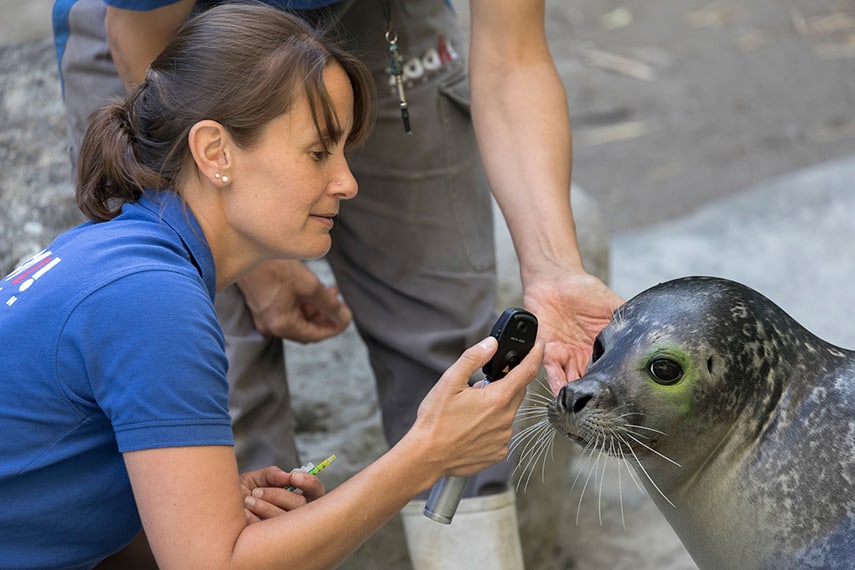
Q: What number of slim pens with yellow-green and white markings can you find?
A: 1